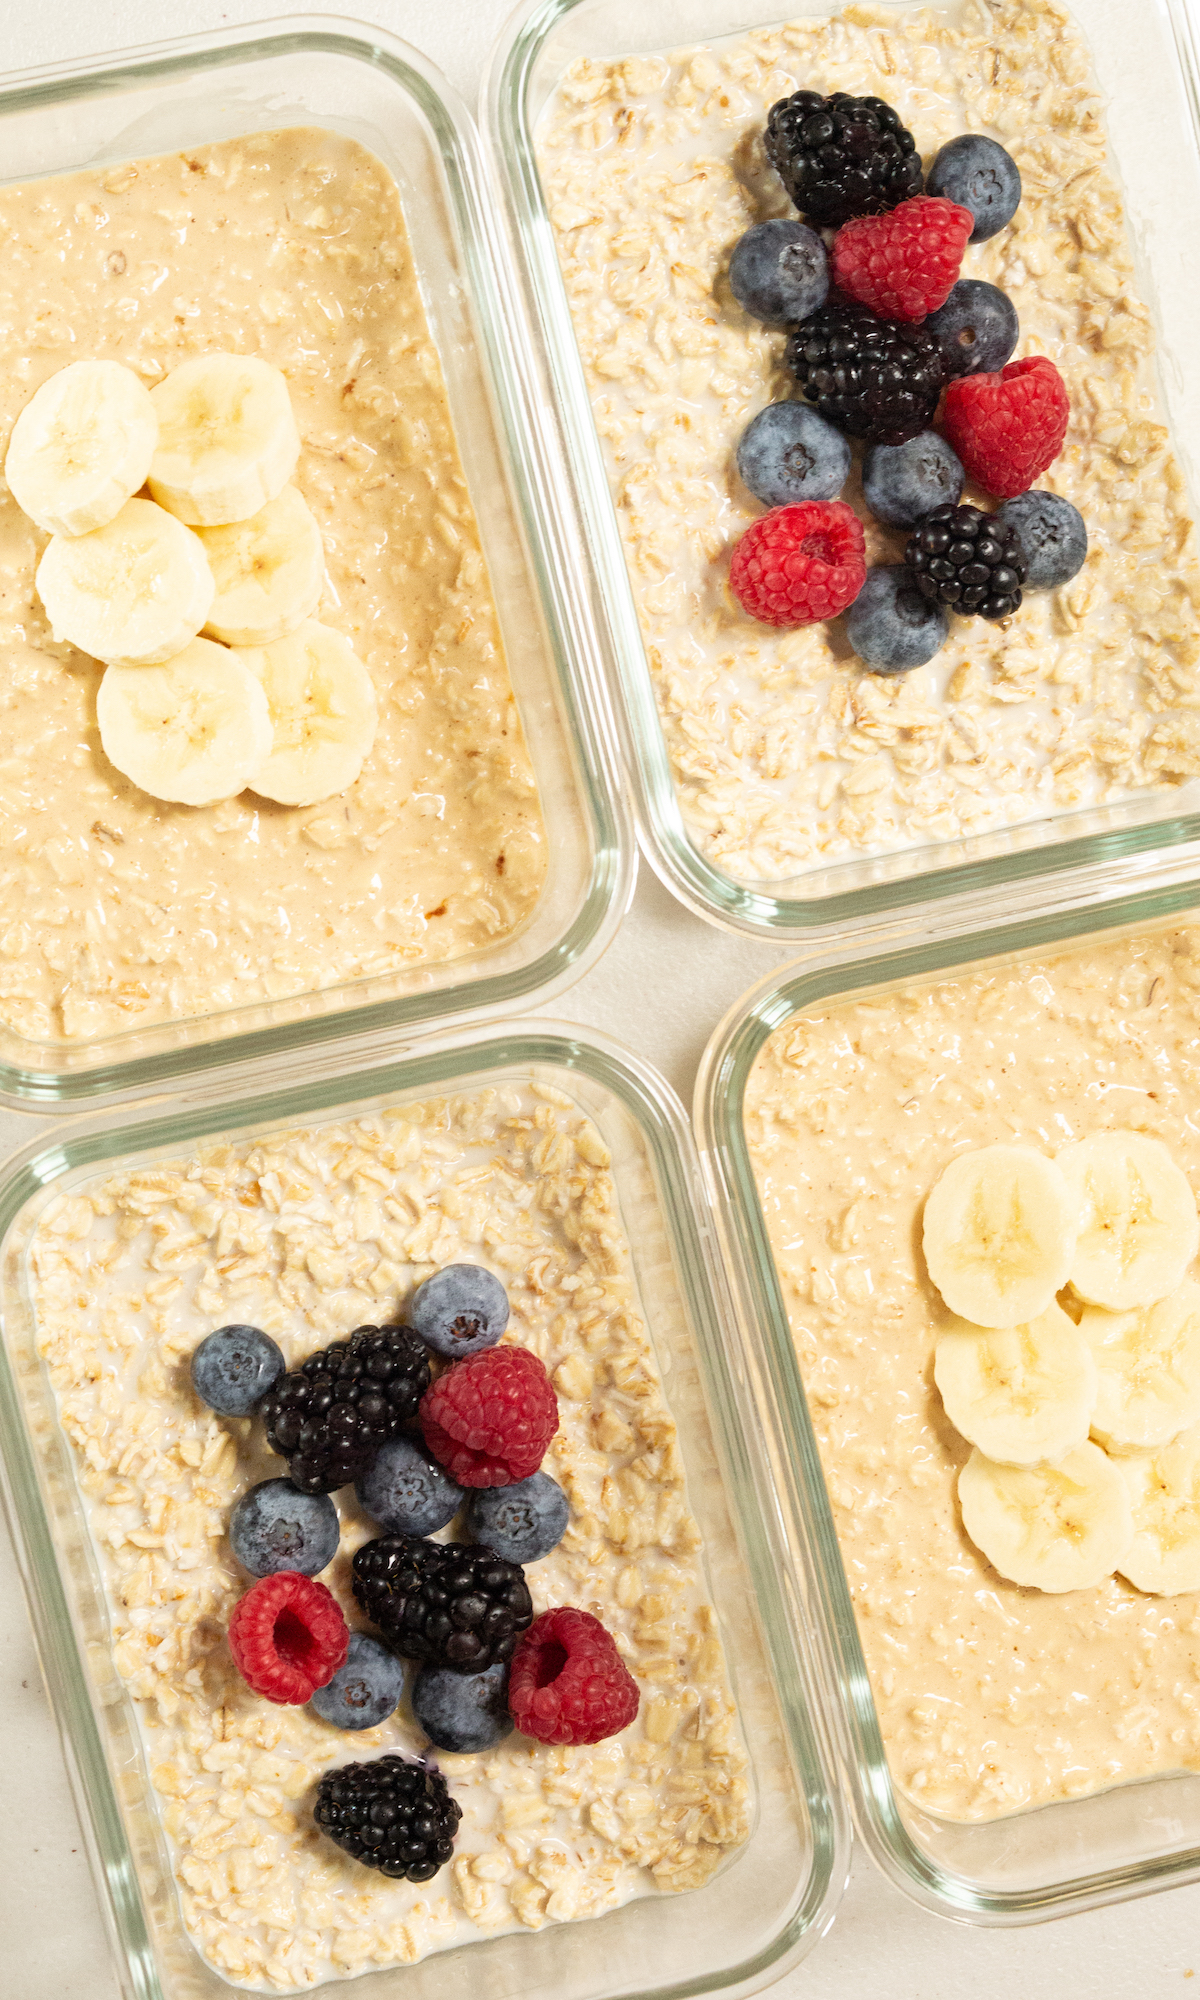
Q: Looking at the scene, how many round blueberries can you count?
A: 14